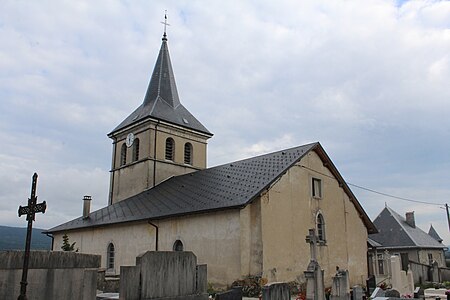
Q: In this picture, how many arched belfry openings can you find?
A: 4